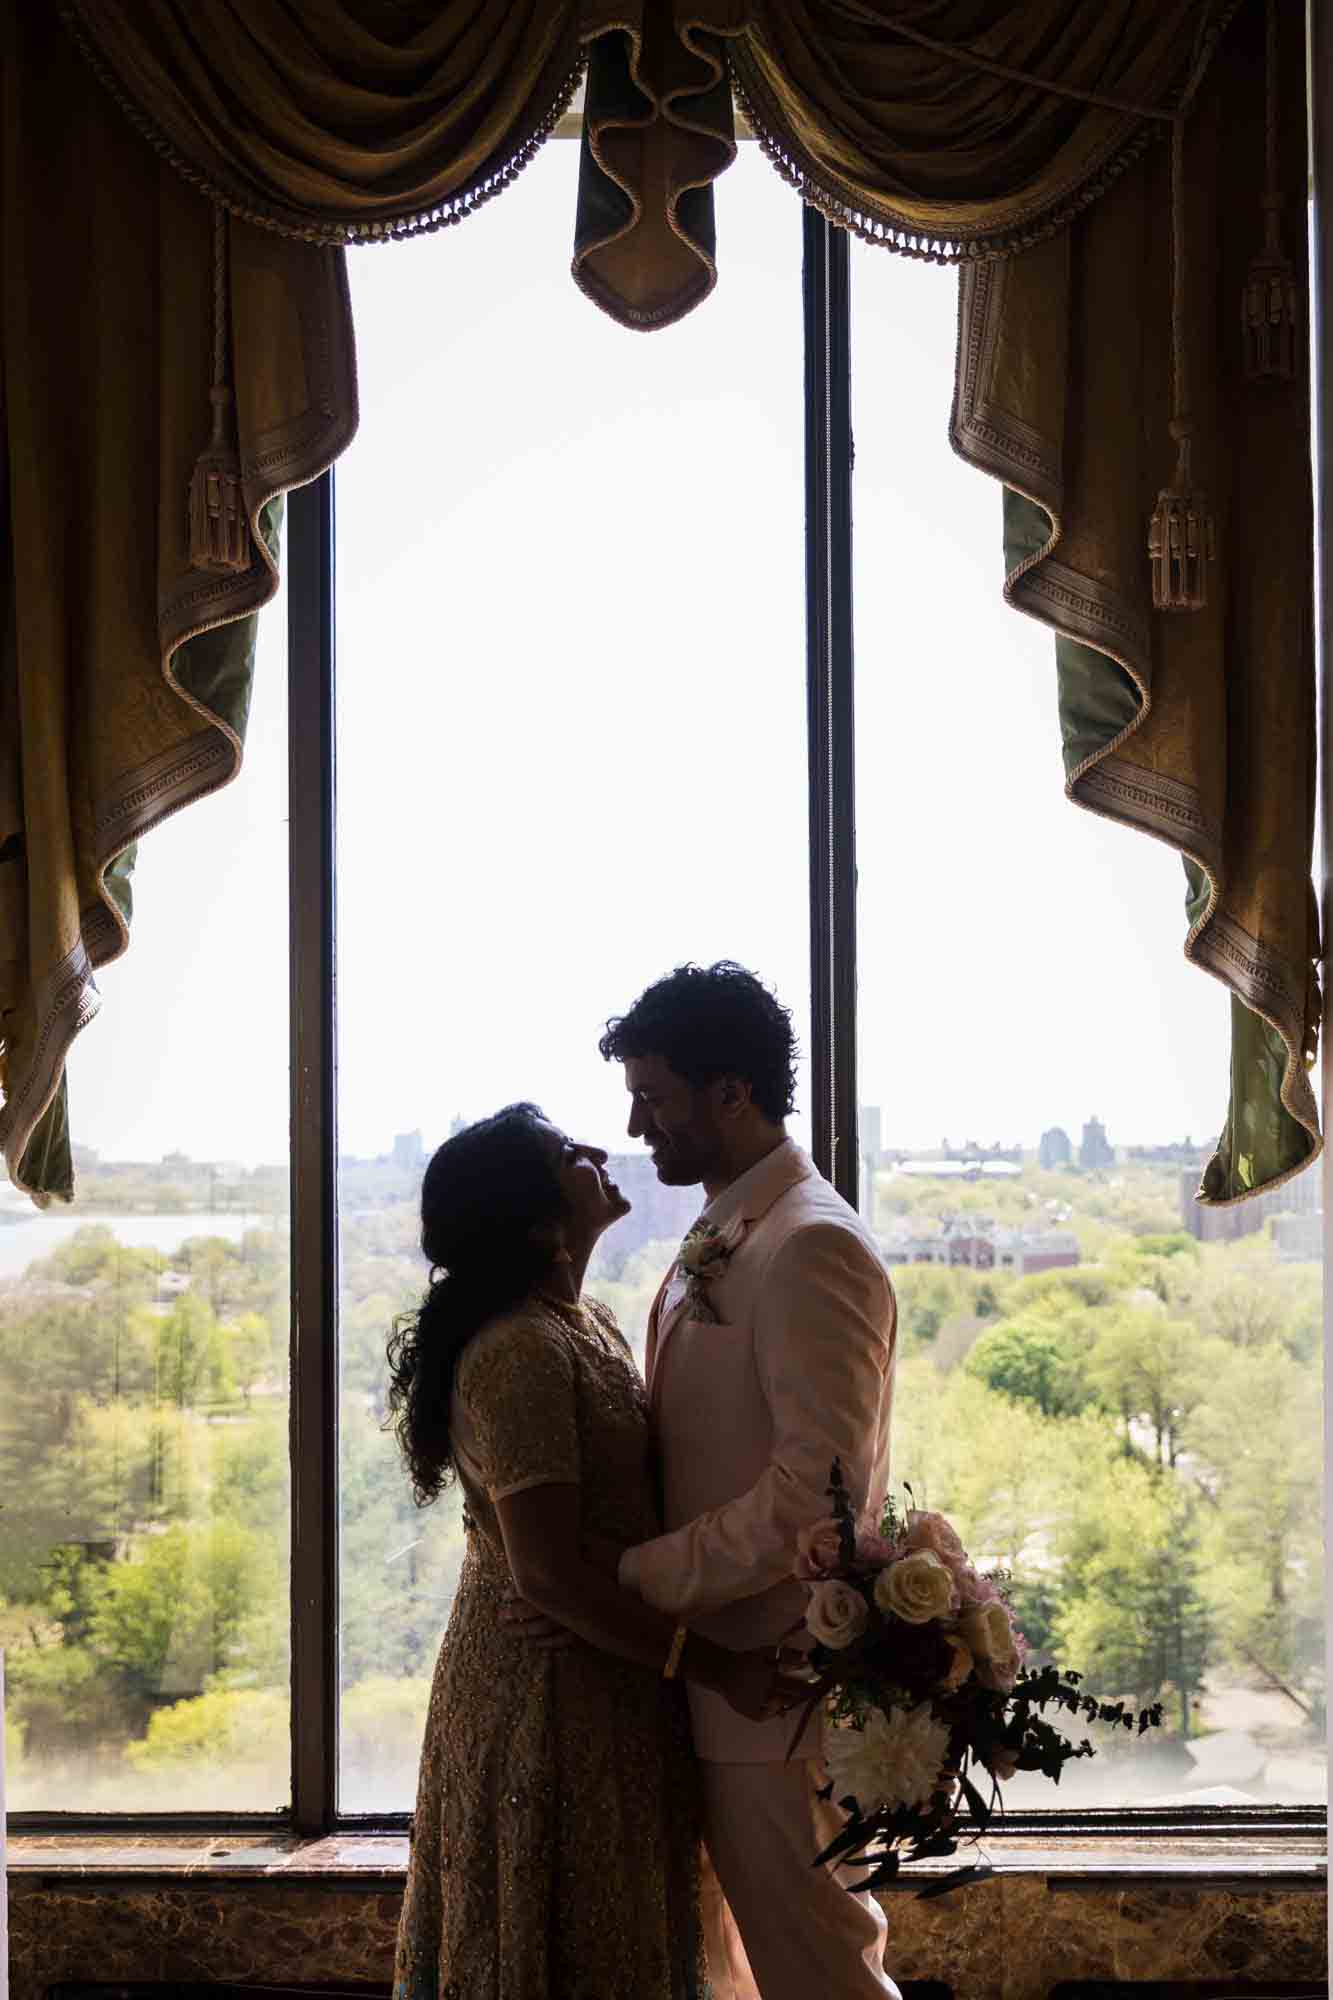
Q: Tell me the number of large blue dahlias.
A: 0